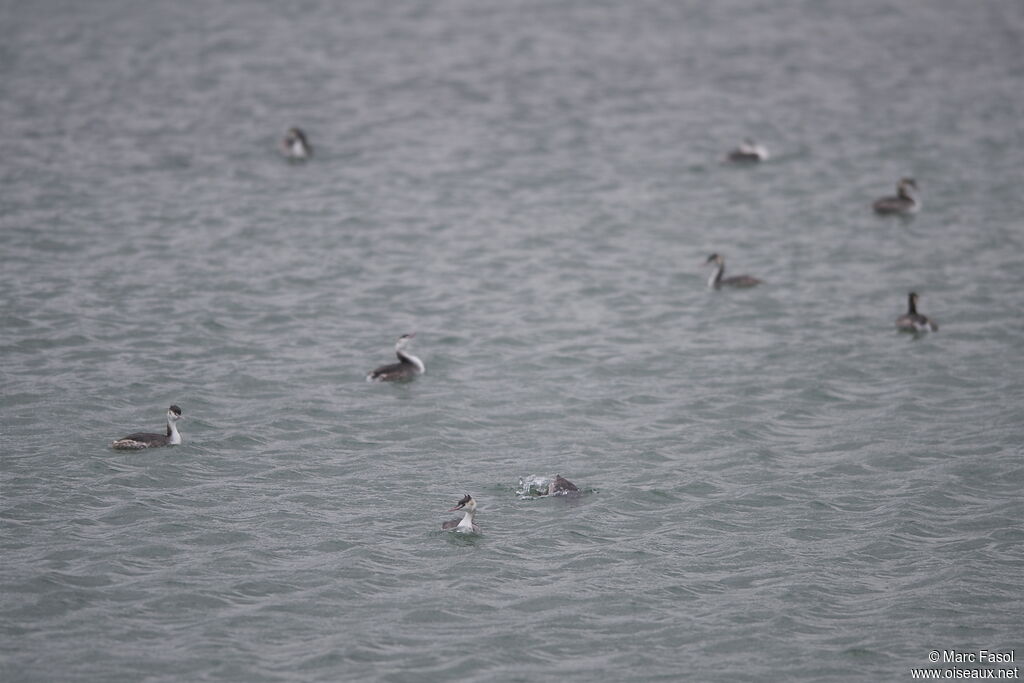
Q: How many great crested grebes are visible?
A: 9